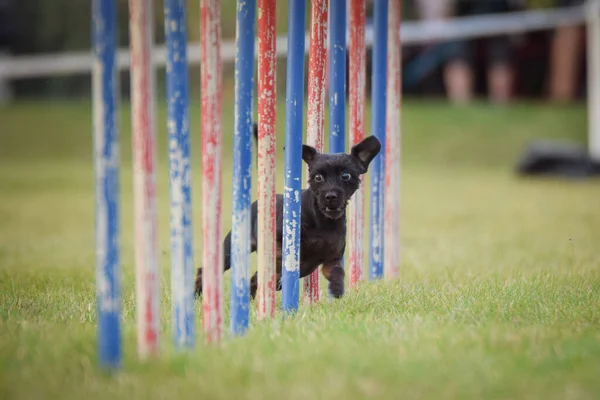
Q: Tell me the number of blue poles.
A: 6